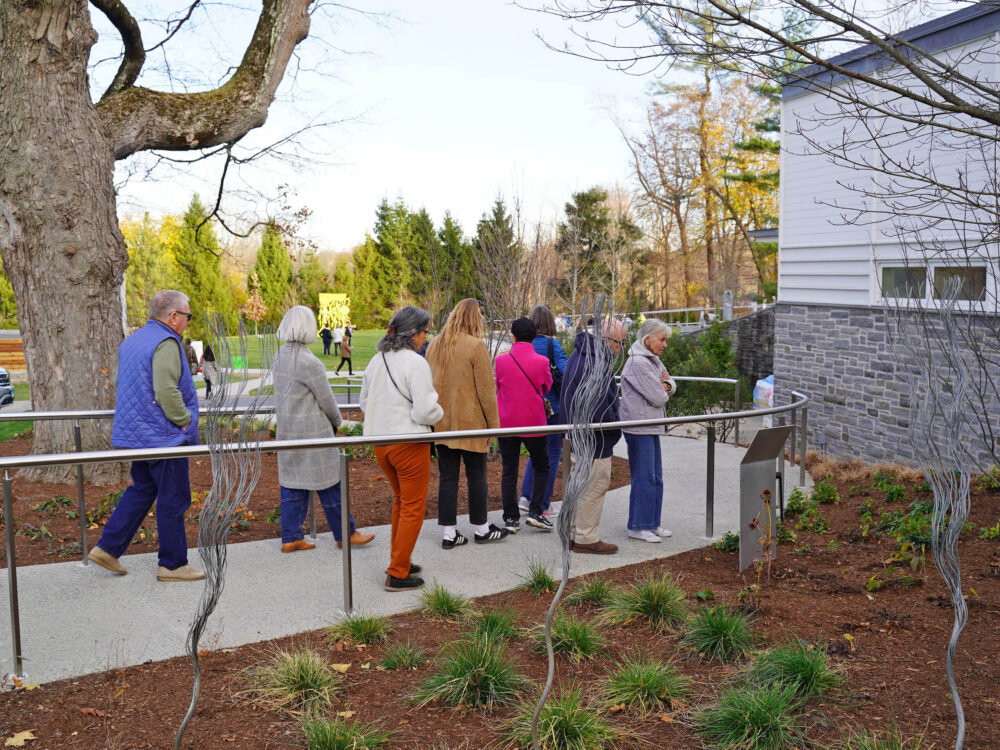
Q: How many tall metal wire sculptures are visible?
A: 3